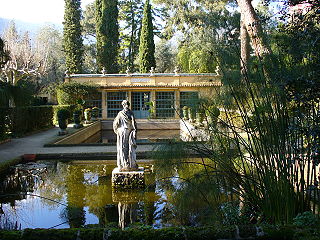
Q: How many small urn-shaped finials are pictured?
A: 6